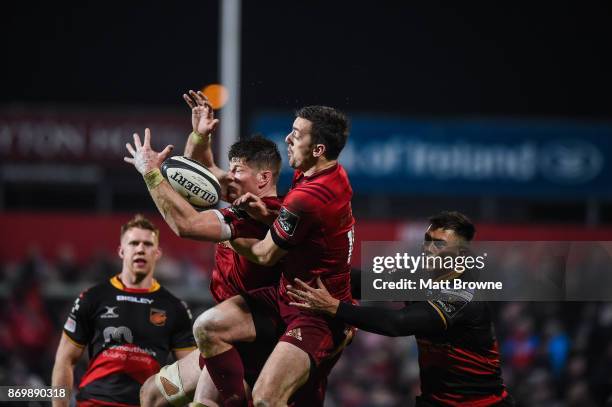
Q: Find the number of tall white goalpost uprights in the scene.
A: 1